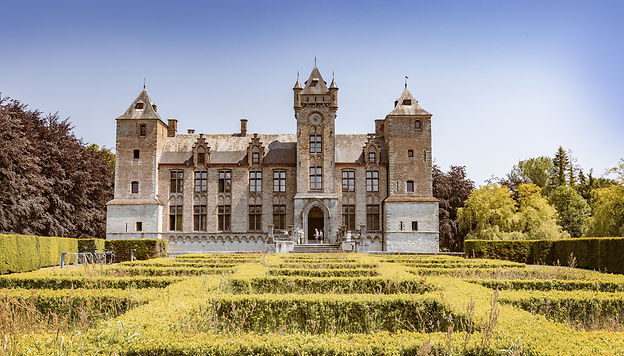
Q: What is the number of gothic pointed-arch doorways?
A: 1